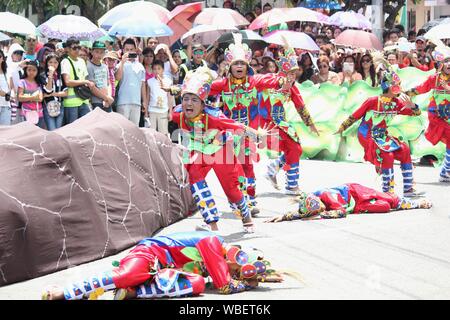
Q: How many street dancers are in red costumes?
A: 7